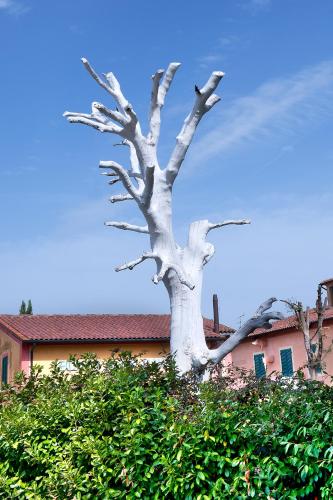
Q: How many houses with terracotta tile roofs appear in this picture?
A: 2